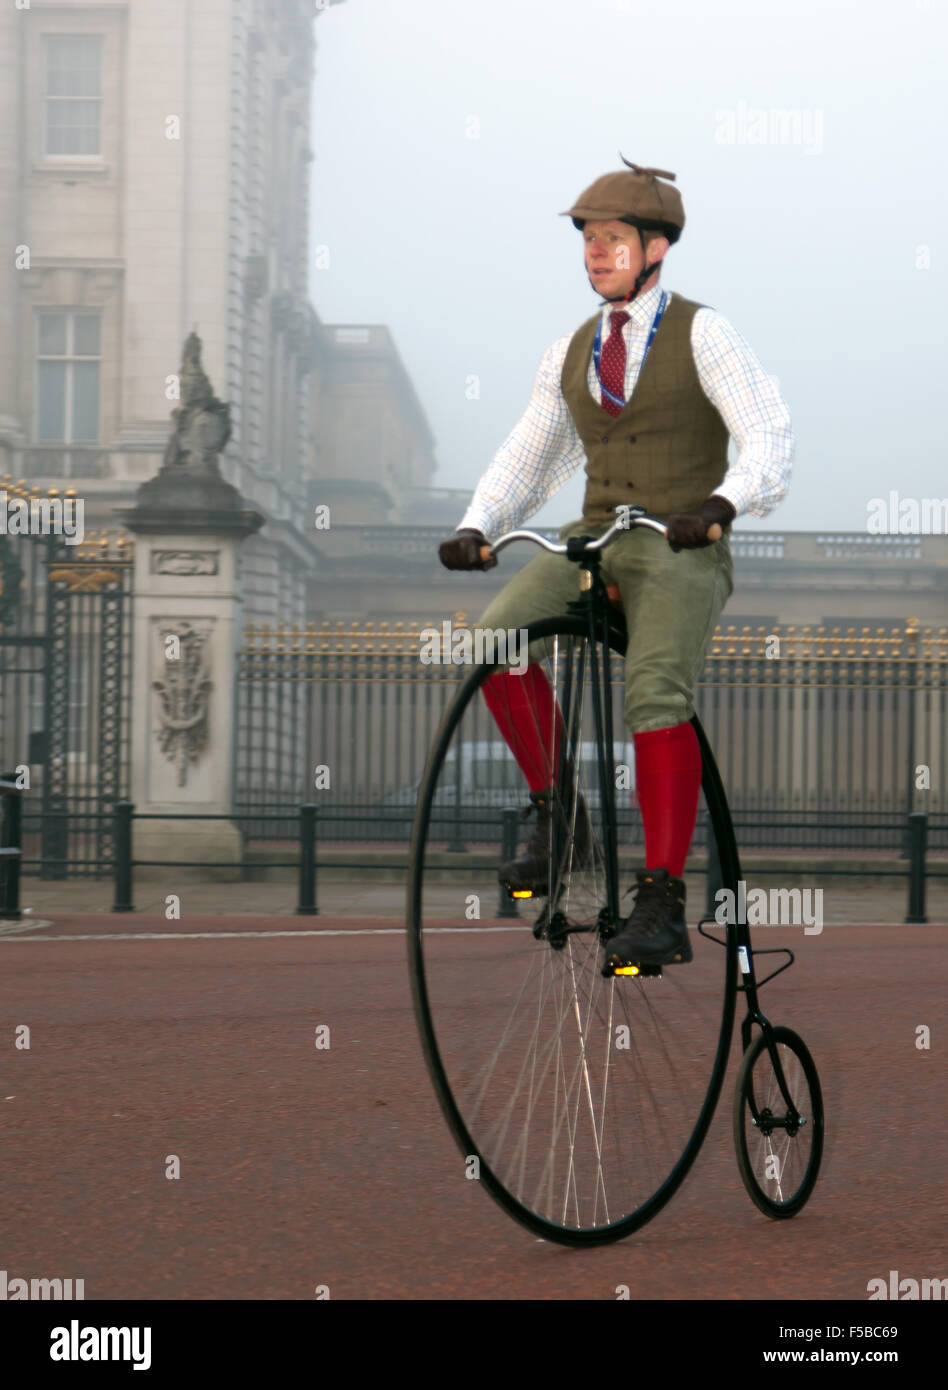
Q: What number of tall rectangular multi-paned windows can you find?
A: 2